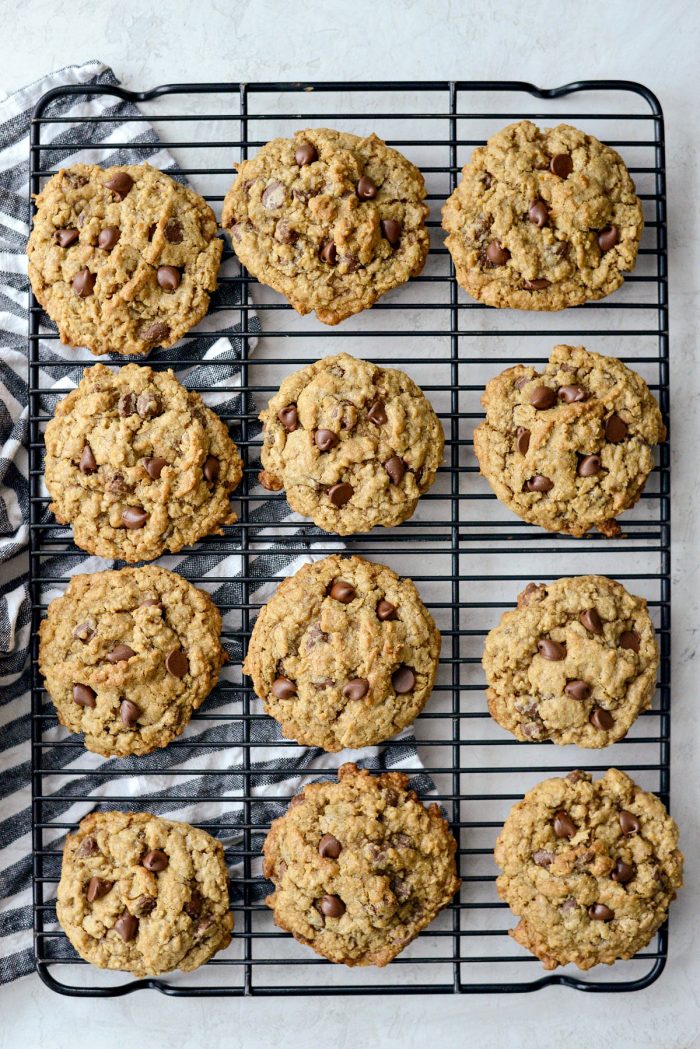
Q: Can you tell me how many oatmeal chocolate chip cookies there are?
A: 12